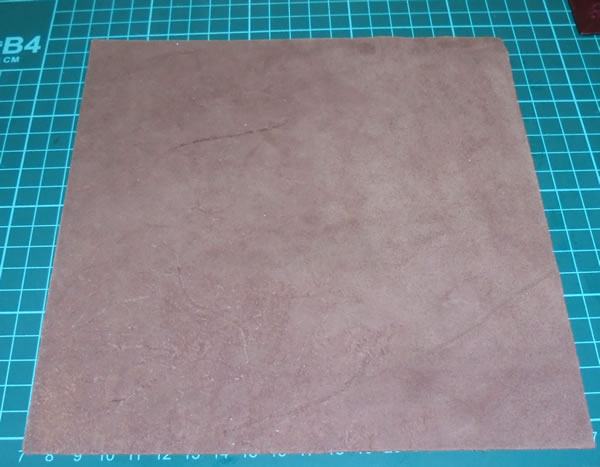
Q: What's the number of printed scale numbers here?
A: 15